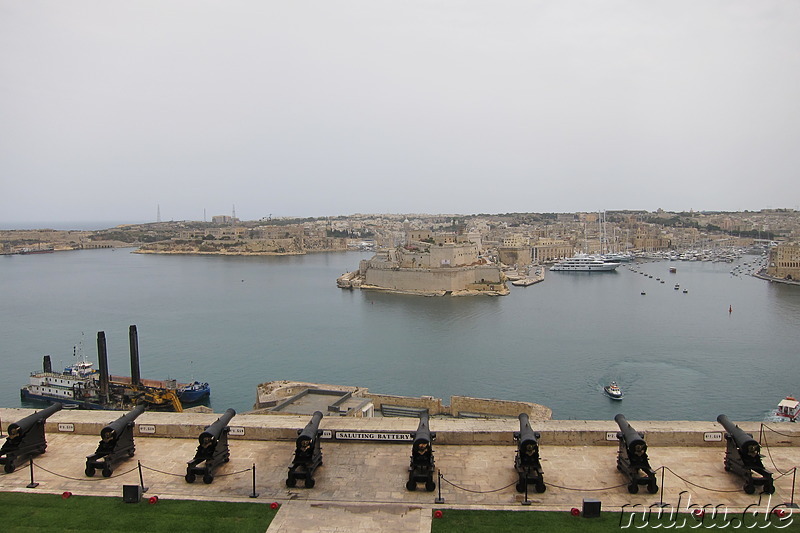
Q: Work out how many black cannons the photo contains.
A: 8